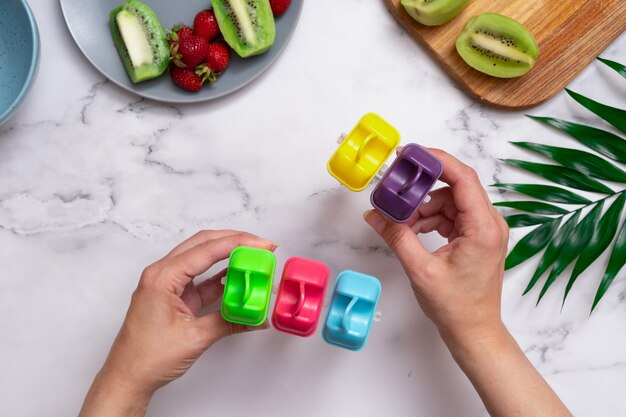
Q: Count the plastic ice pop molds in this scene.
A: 5